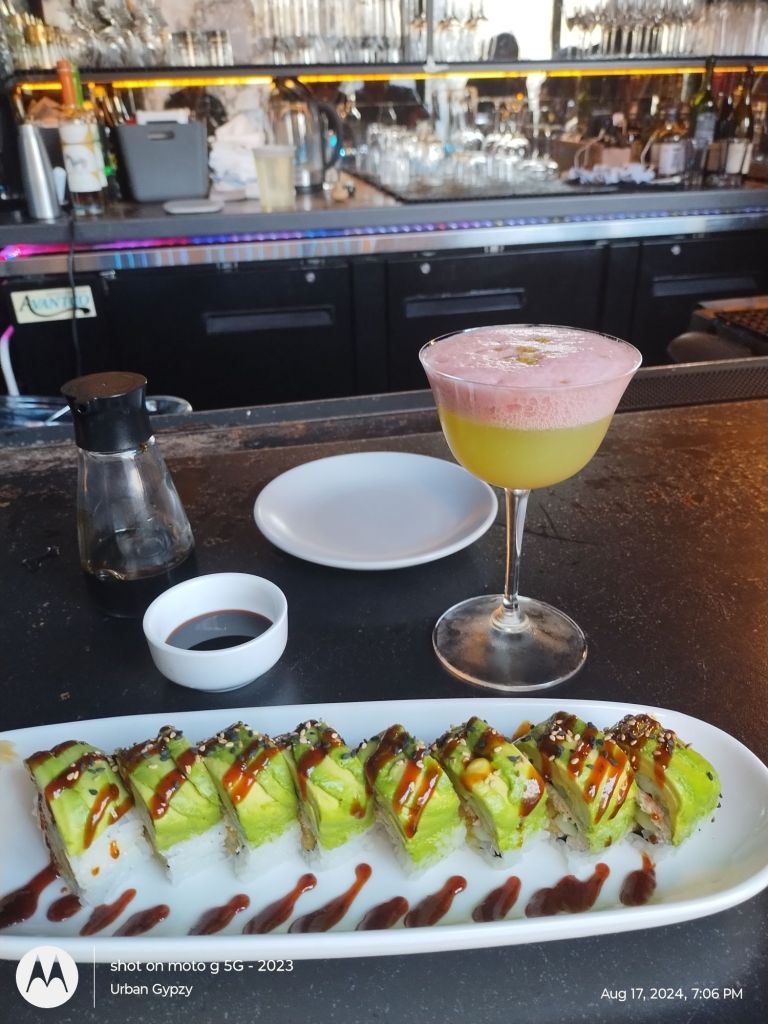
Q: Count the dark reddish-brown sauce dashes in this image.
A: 12